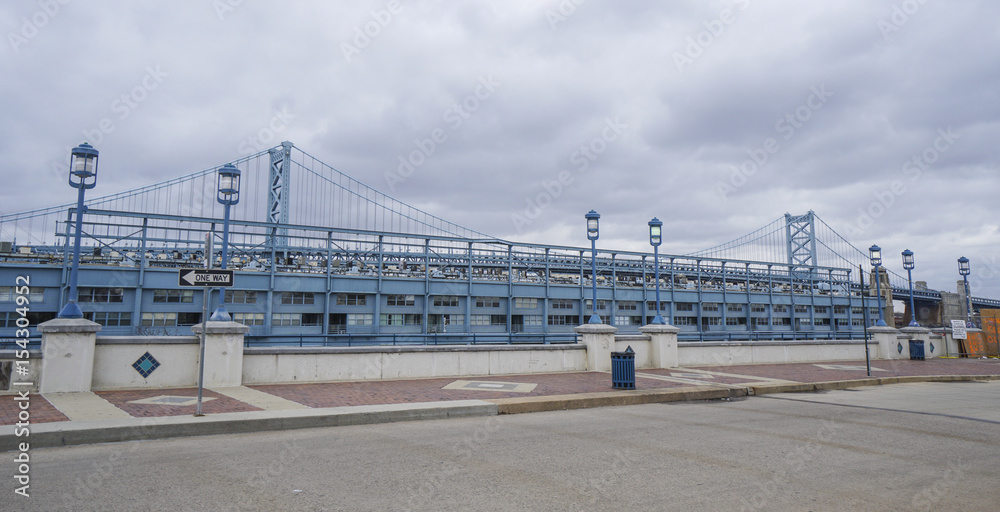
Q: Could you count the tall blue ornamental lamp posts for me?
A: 7